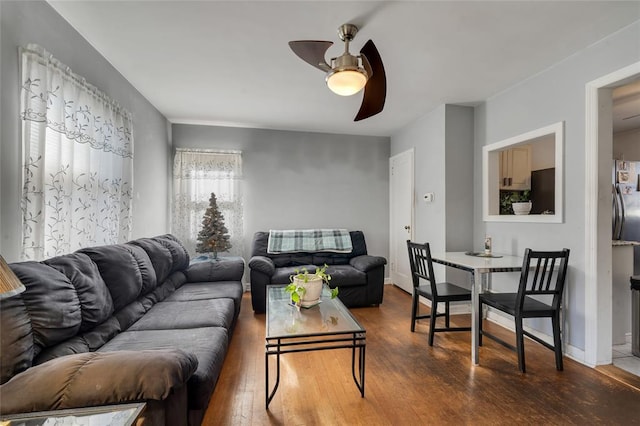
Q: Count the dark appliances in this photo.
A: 1